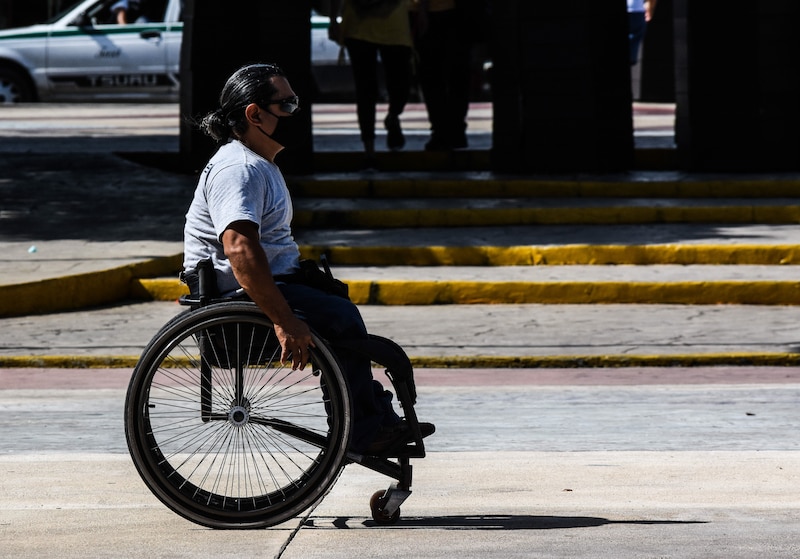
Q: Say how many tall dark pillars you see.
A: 3